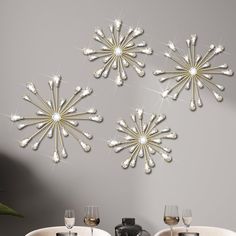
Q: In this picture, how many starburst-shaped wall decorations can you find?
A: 4